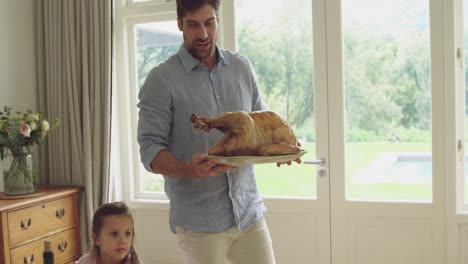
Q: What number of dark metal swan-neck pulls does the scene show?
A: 4